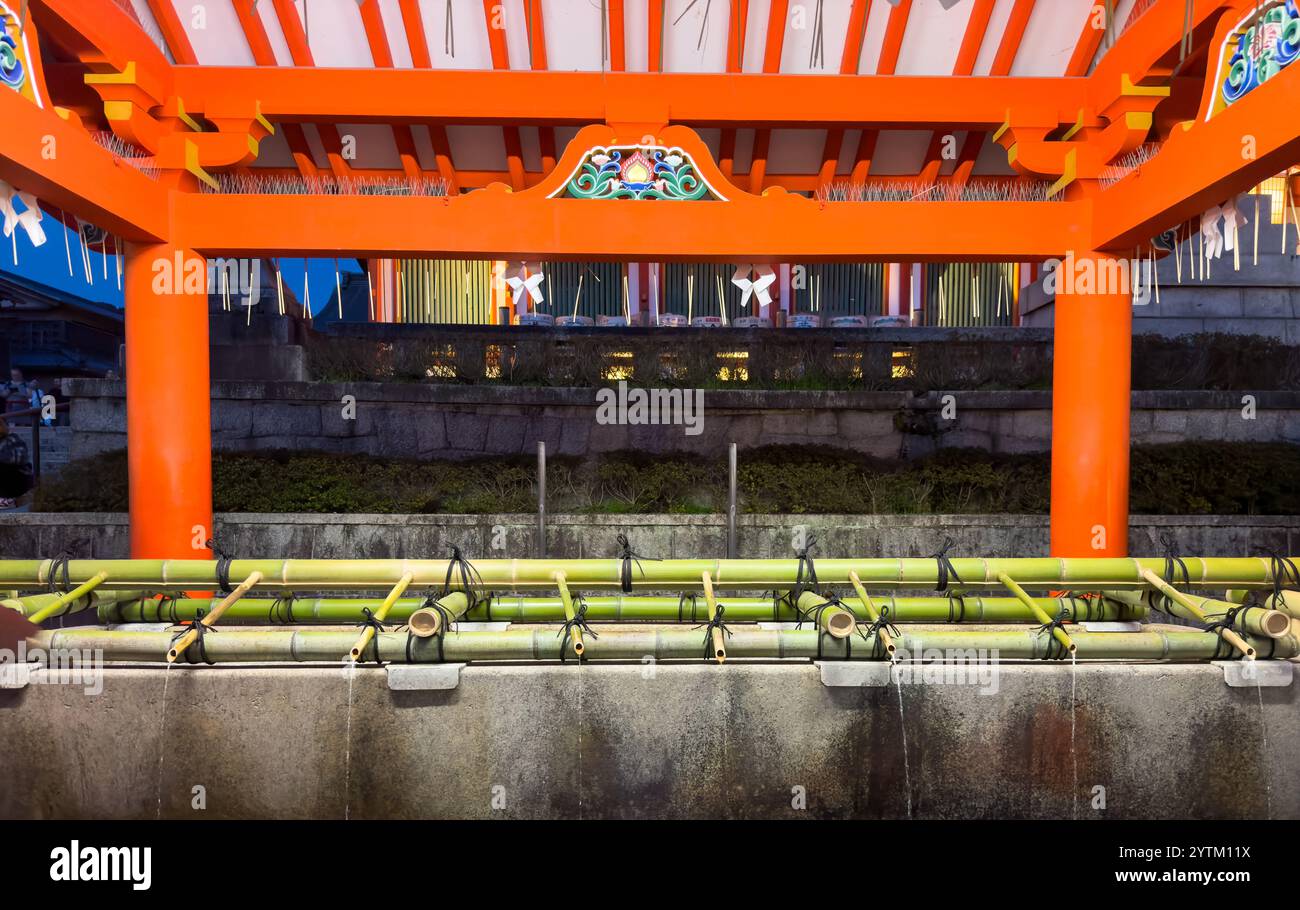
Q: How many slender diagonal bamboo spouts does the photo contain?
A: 8